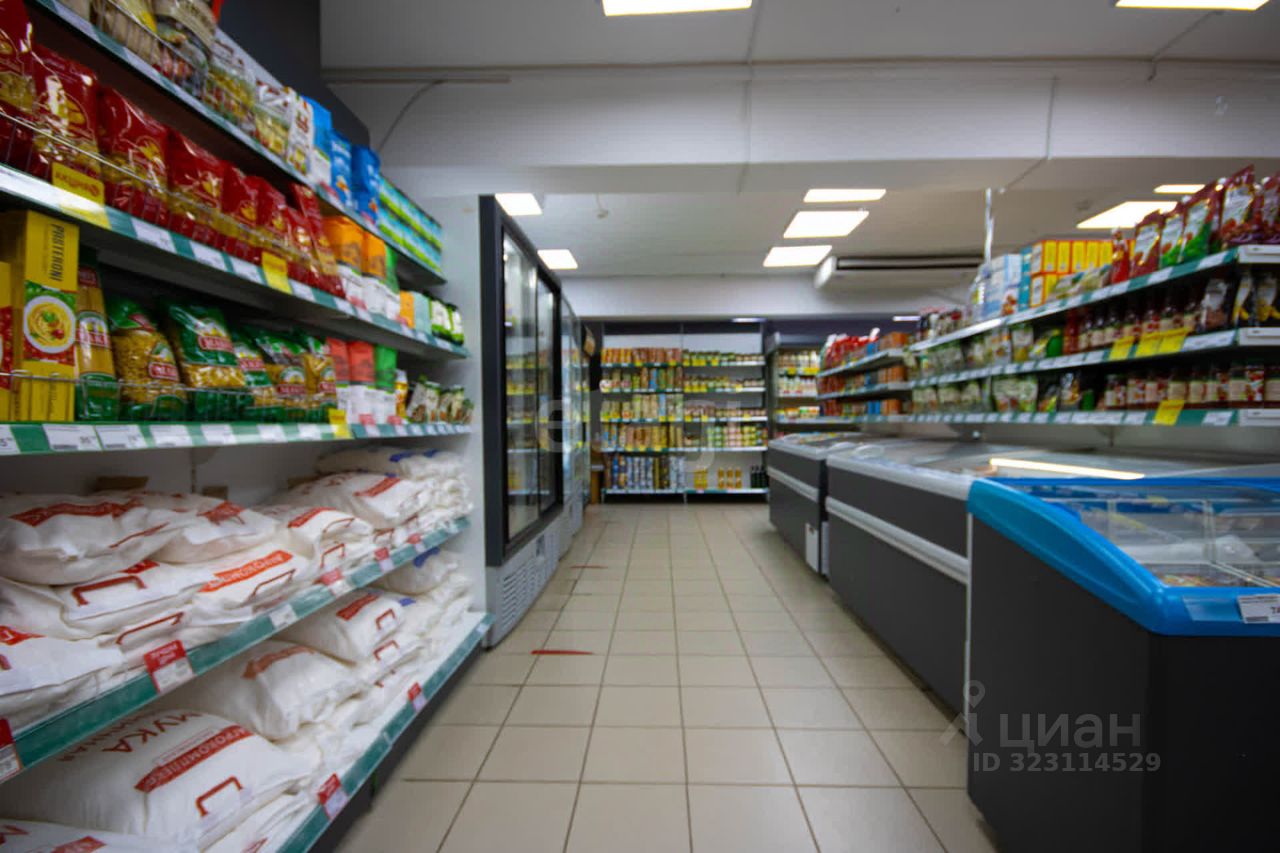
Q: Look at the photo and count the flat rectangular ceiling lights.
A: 9